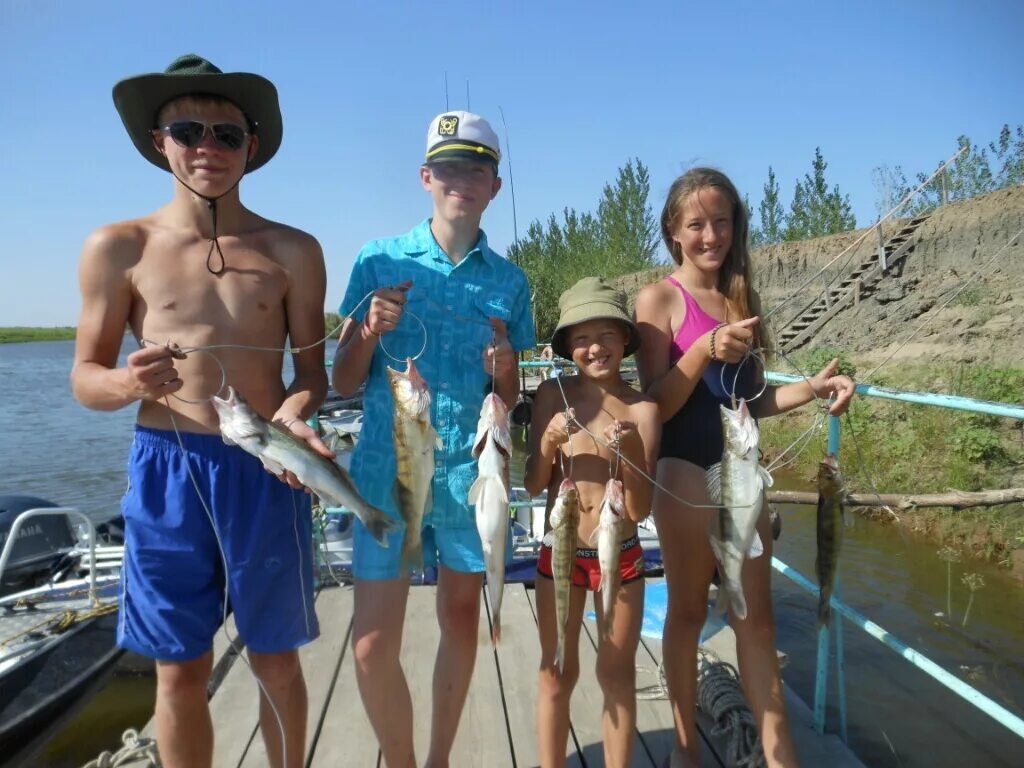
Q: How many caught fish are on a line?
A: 7